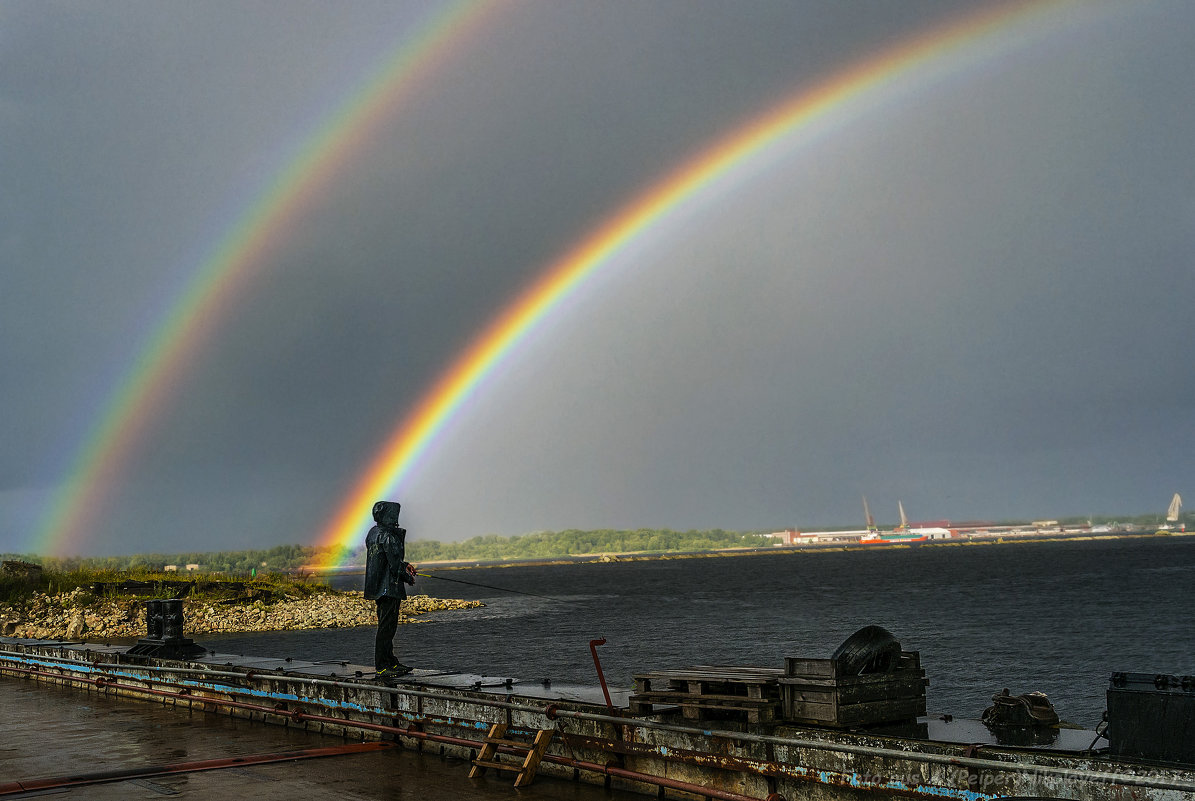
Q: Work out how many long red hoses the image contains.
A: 2